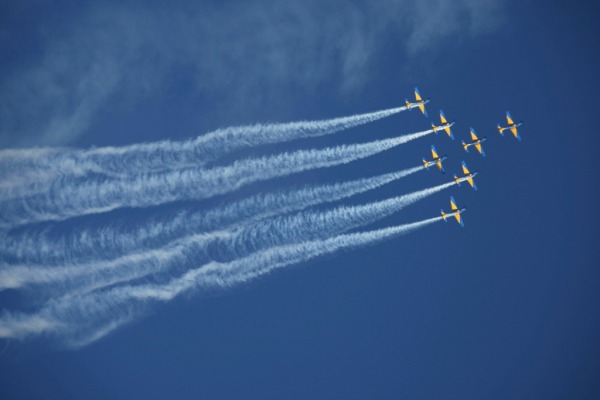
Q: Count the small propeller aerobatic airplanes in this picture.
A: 7